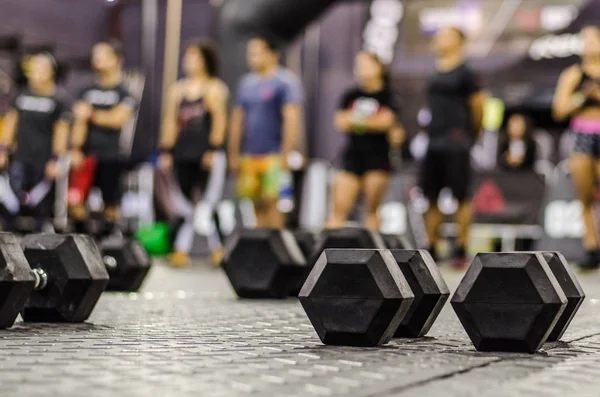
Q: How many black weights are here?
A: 6